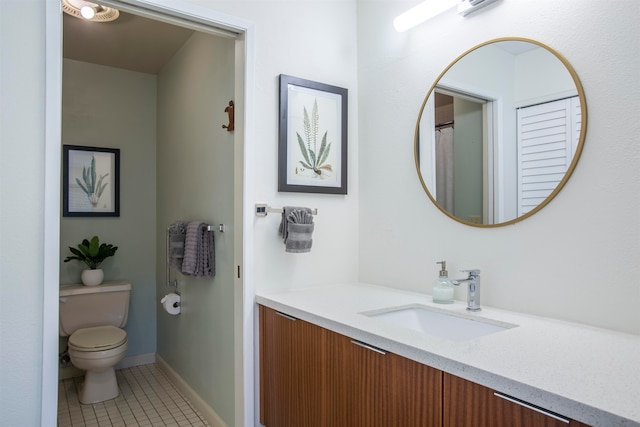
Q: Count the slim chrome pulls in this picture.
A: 3